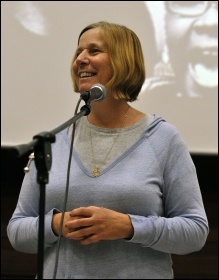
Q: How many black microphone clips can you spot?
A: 1